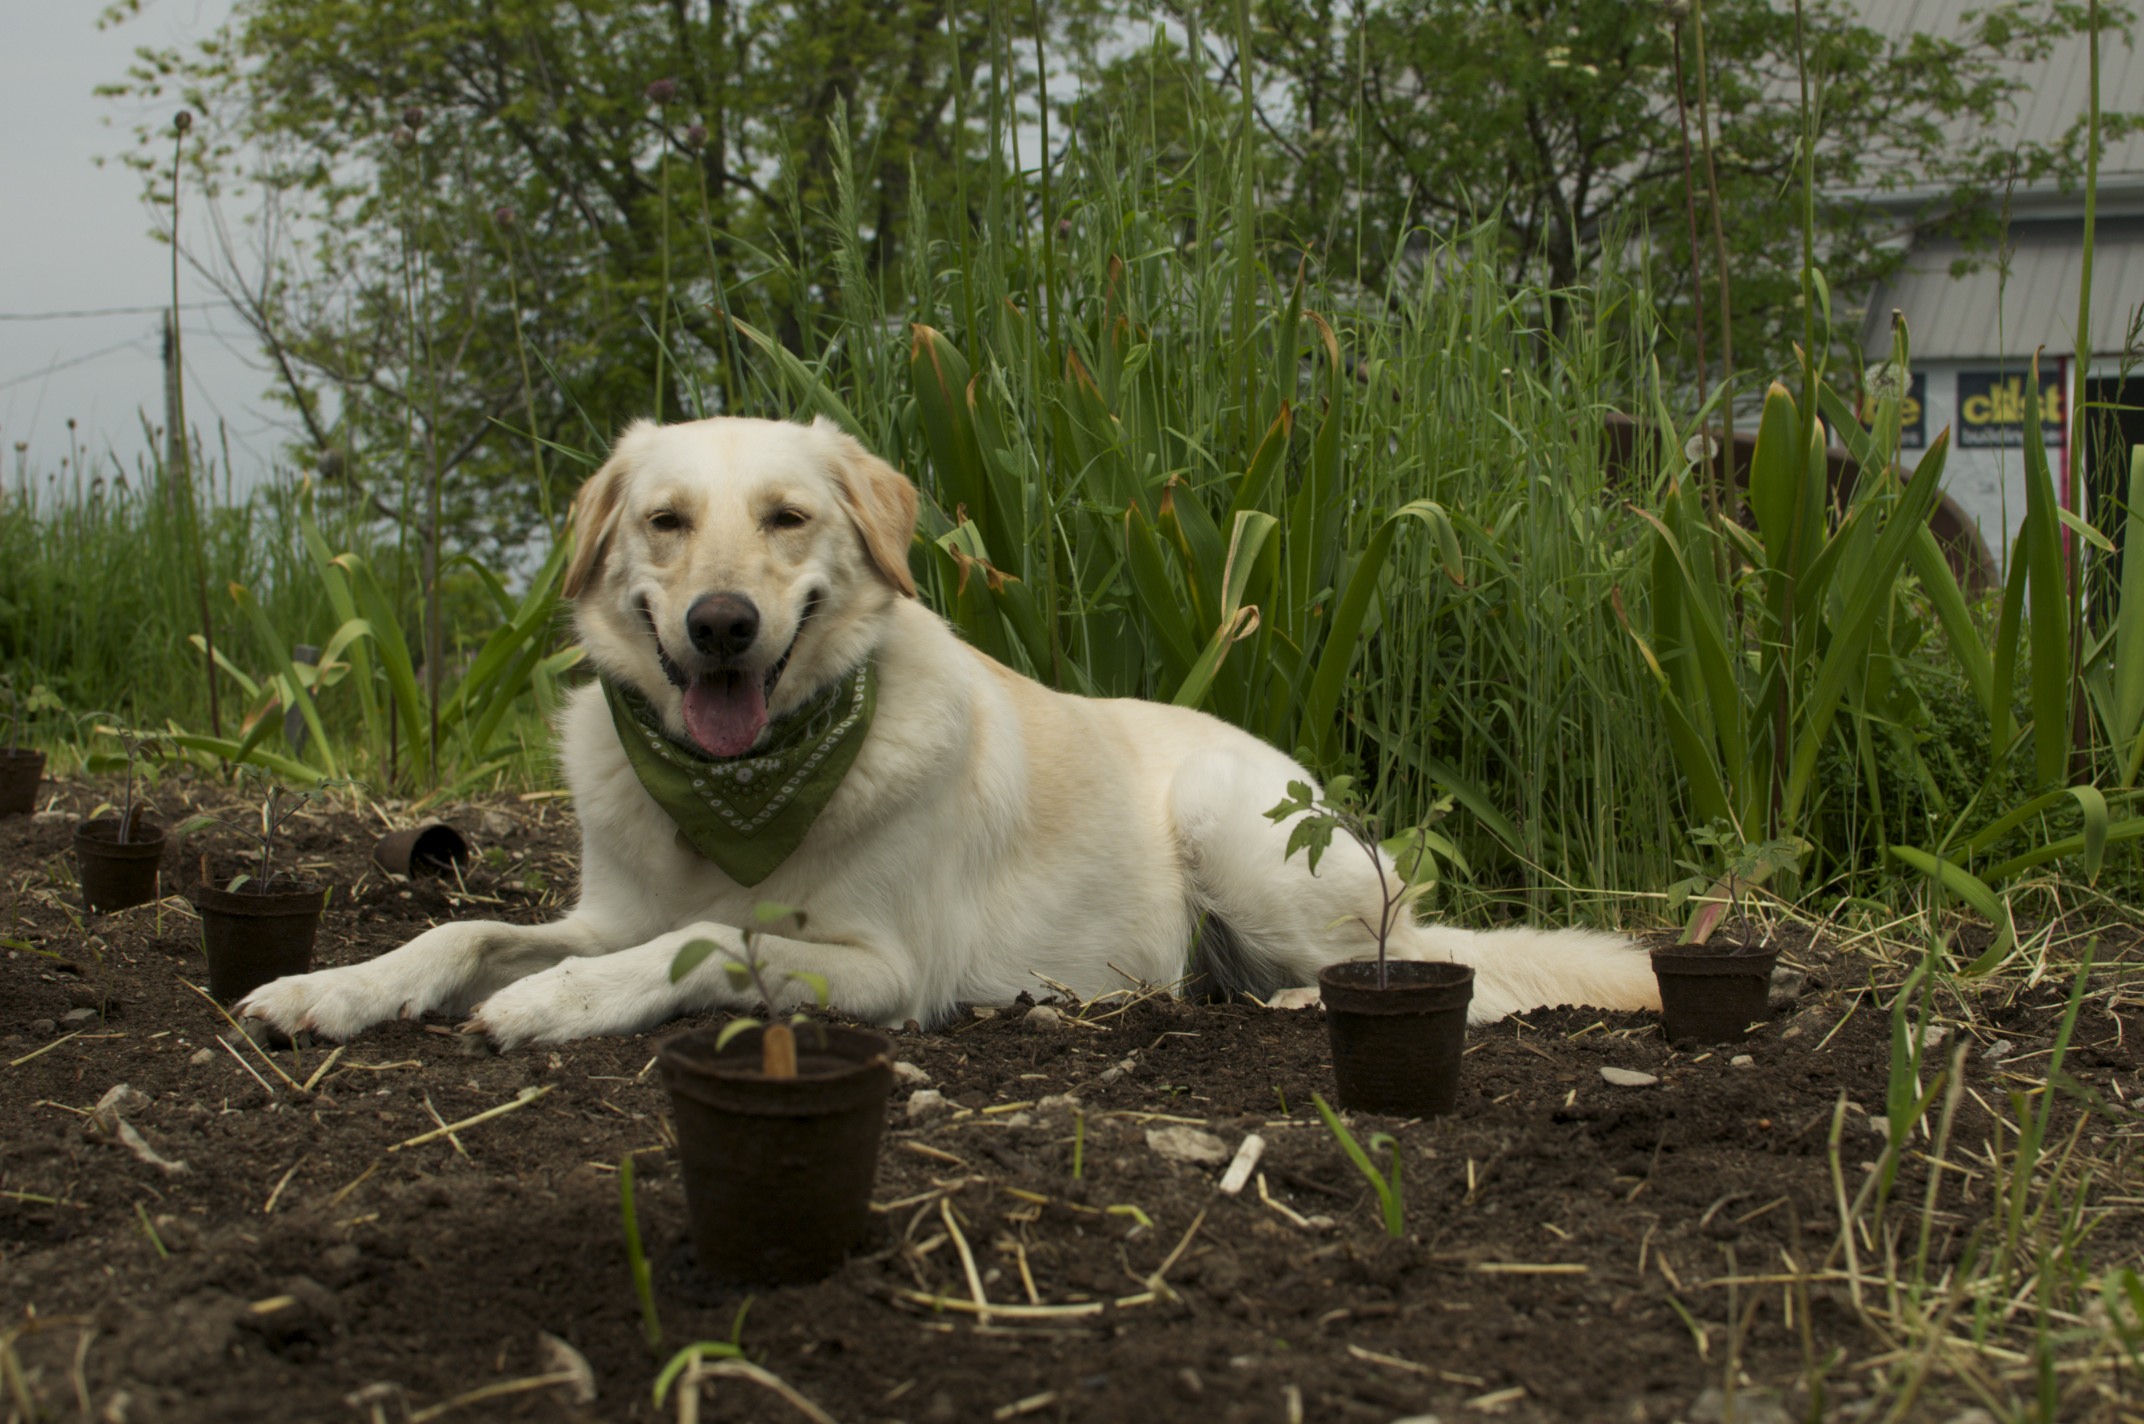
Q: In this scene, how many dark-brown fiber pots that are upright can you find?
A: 6